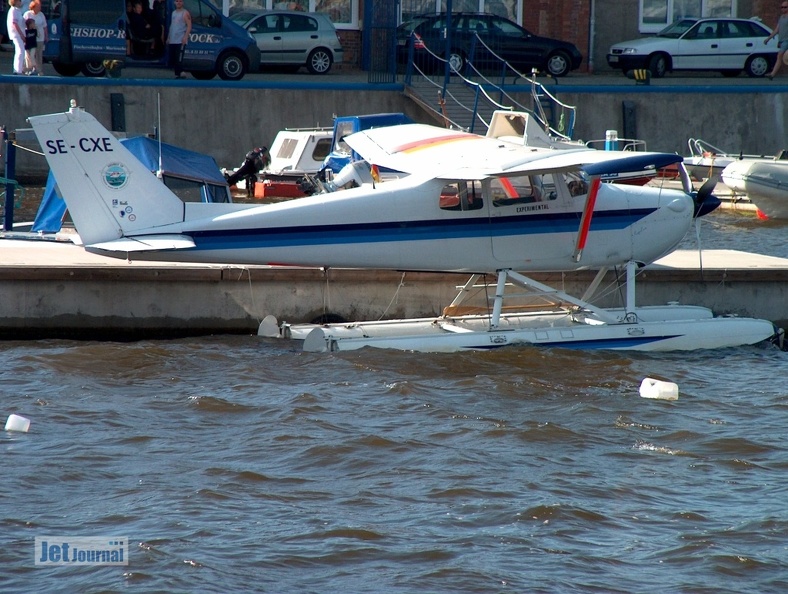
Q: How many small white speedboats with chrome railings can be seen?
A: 2